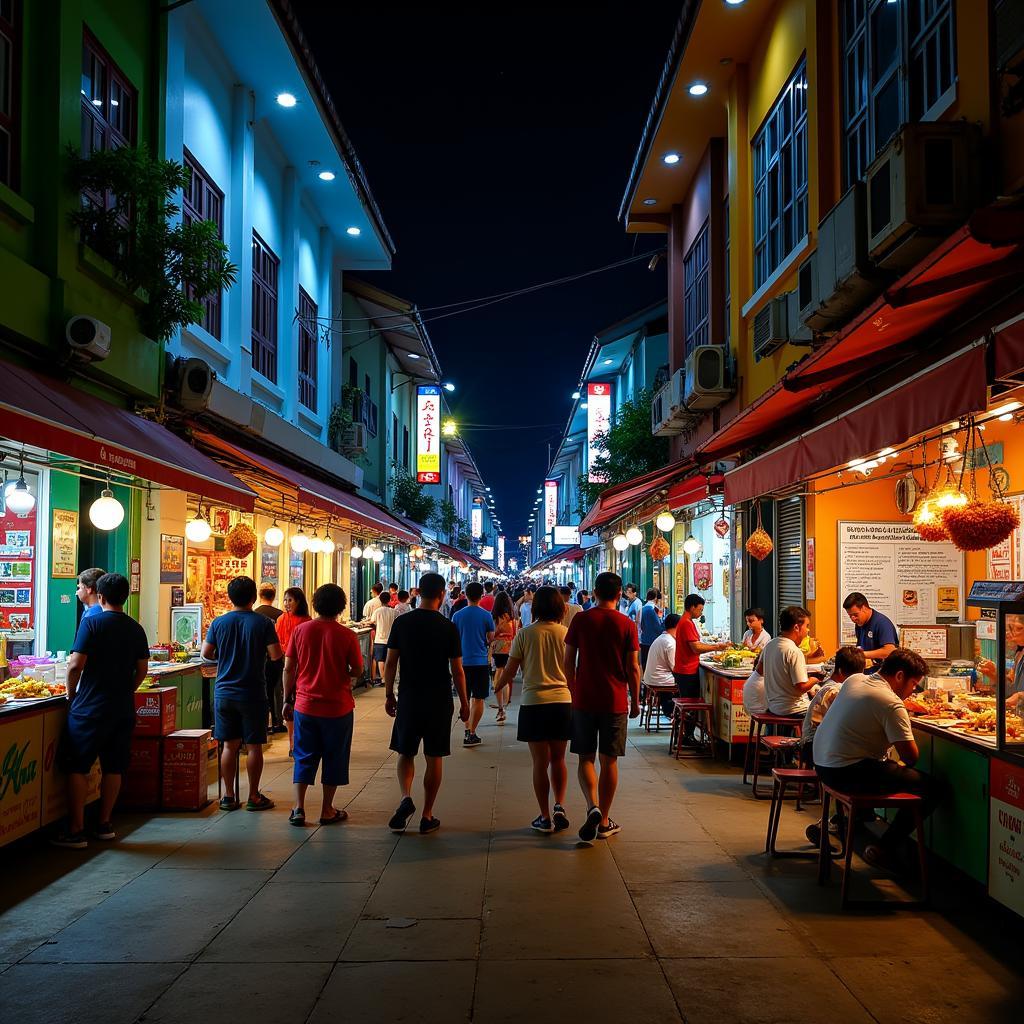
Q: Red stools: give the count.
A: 6